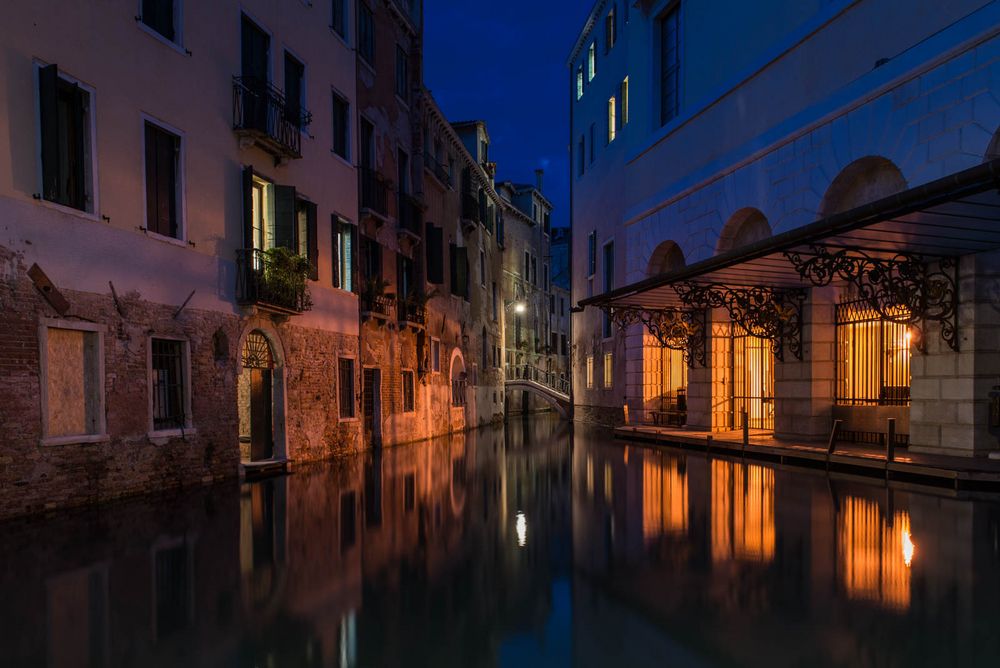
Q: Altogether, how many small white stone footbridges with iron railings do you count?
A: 1